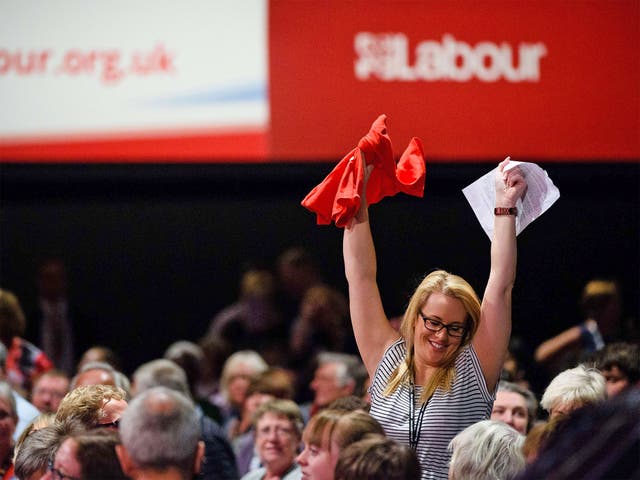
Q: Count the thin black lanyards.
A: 1